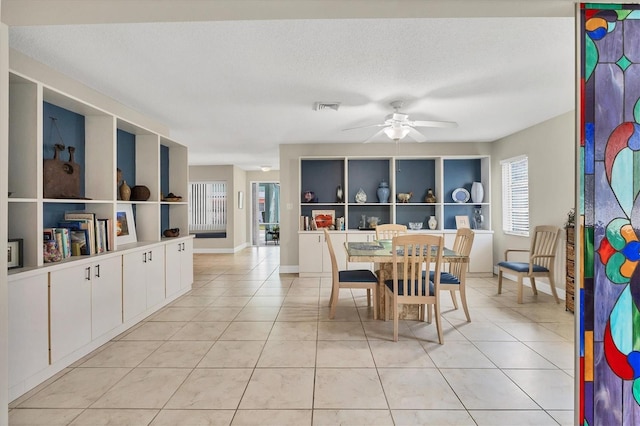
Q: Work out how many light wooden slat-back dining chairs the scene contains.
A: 5